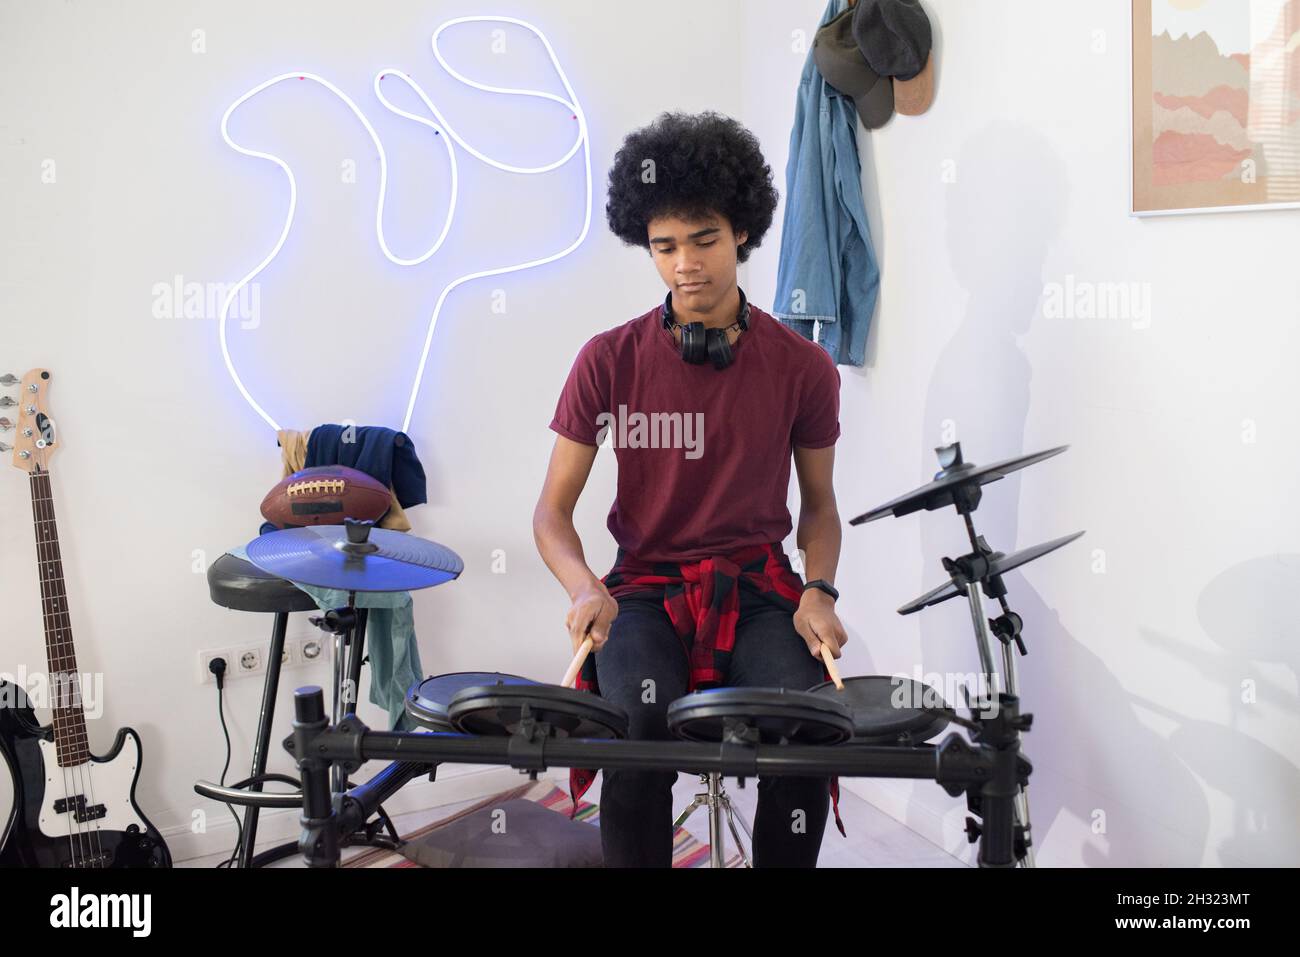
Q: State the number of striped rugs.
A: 1